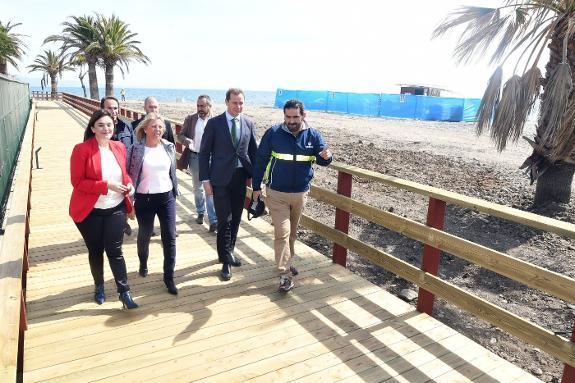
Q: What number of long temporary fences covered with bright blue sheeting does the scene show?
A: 1